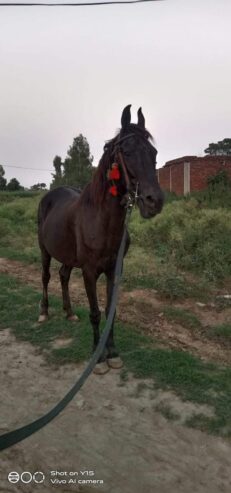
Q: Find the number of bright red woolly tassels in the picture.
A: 2